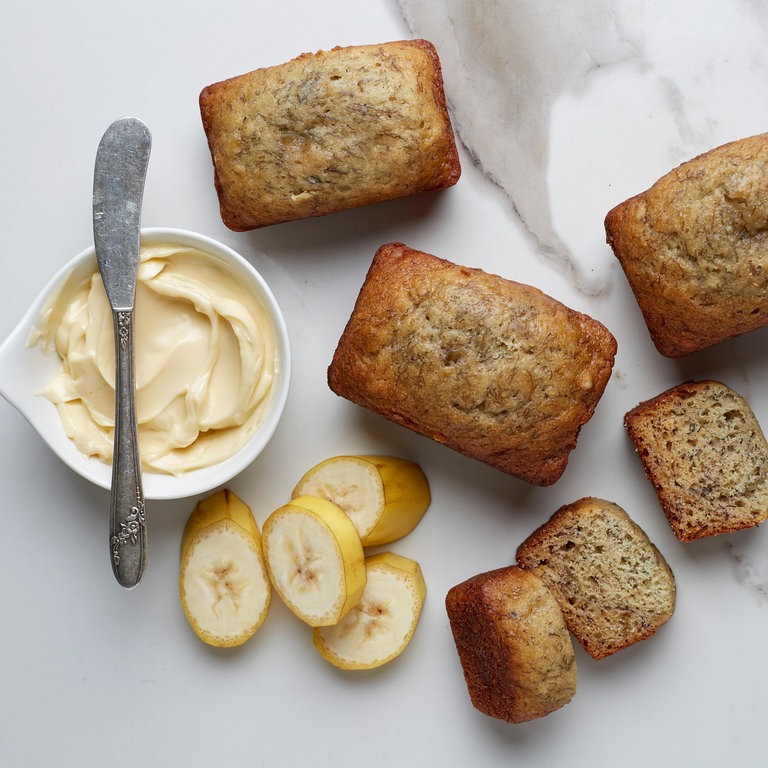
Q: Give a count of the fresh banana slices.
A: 4